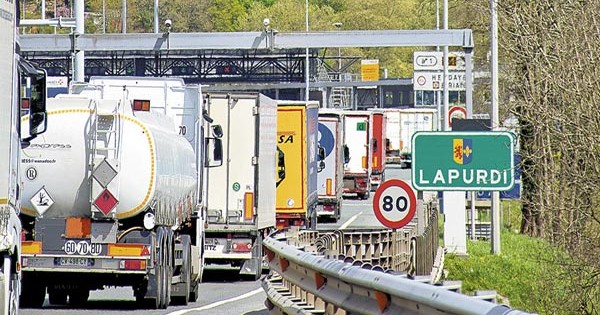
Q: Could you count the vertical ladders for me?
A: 1